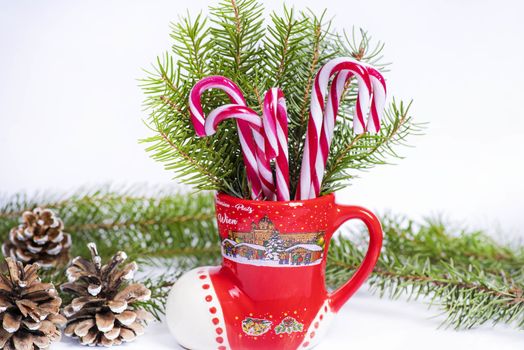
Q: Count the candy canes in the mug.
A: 5